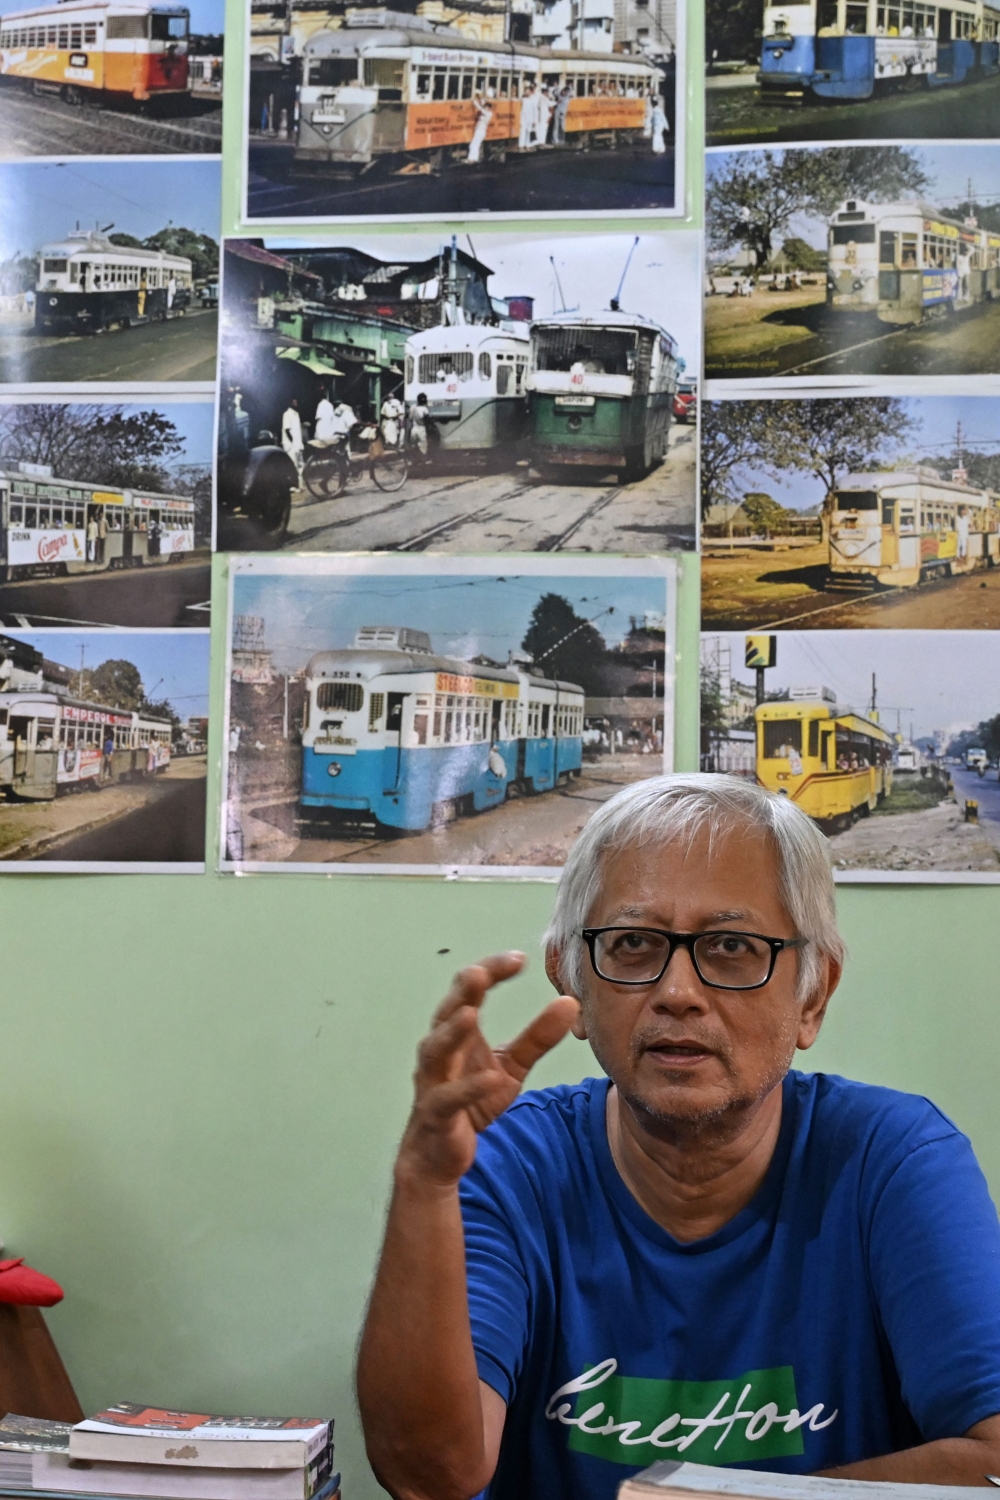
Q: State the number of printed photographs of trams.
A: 11